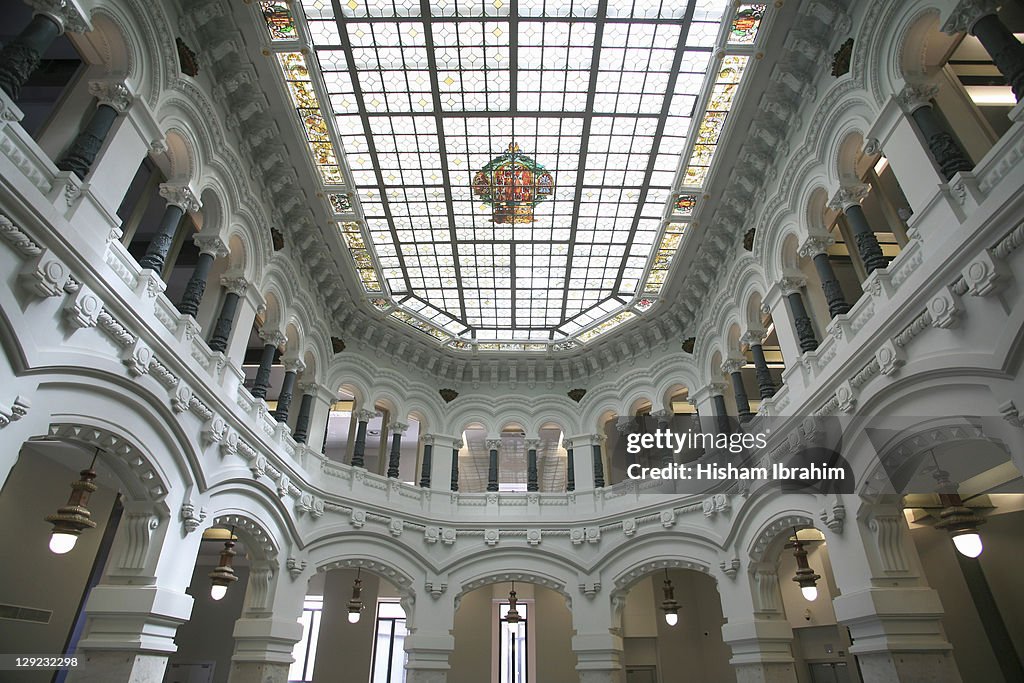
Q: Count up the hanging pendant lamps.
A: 7